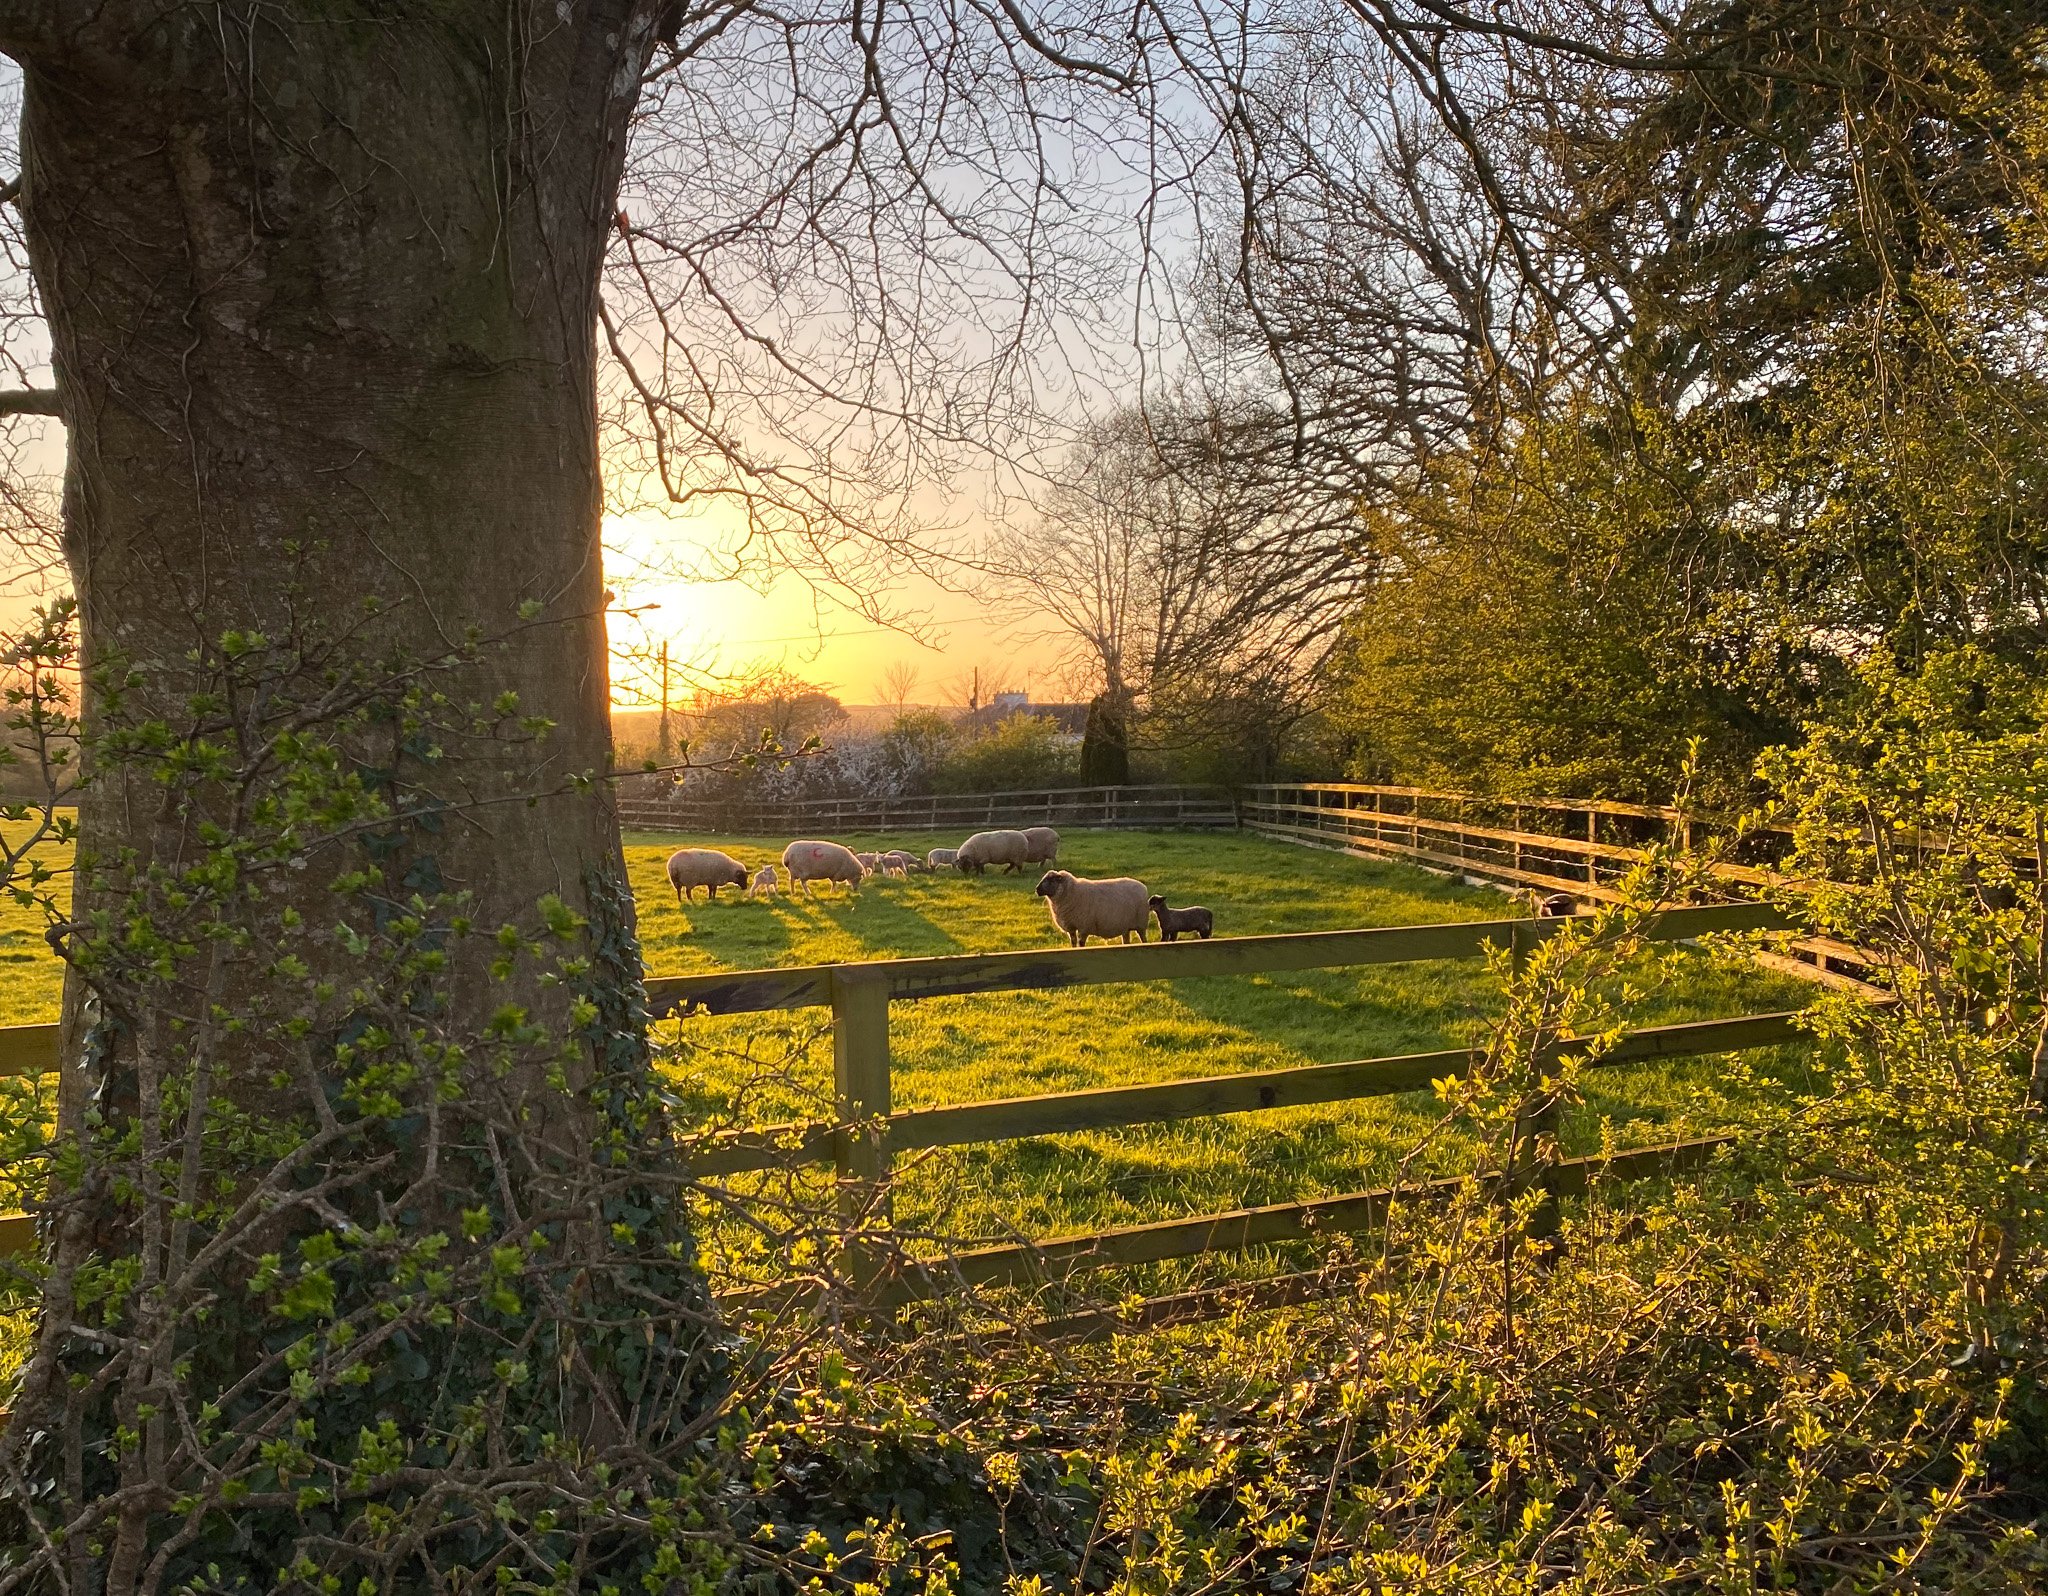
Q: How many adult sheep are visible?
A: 5